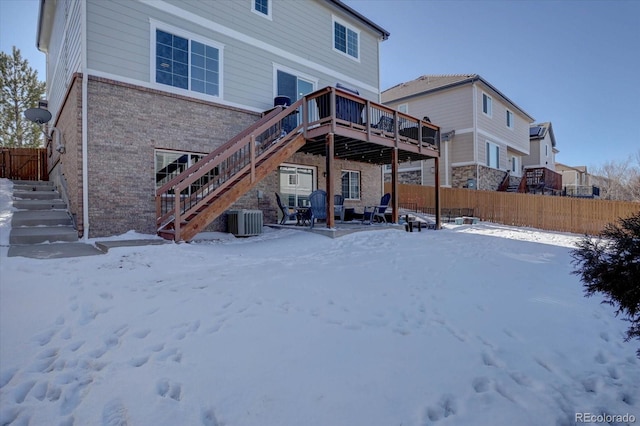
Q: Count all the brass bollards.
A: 0